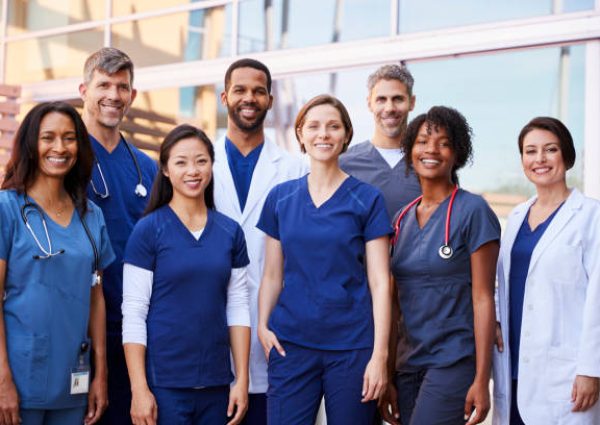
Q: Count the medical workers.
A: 8